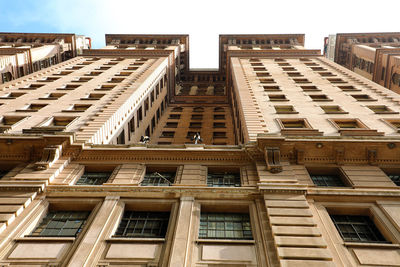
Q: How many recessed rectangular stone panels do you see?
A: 4